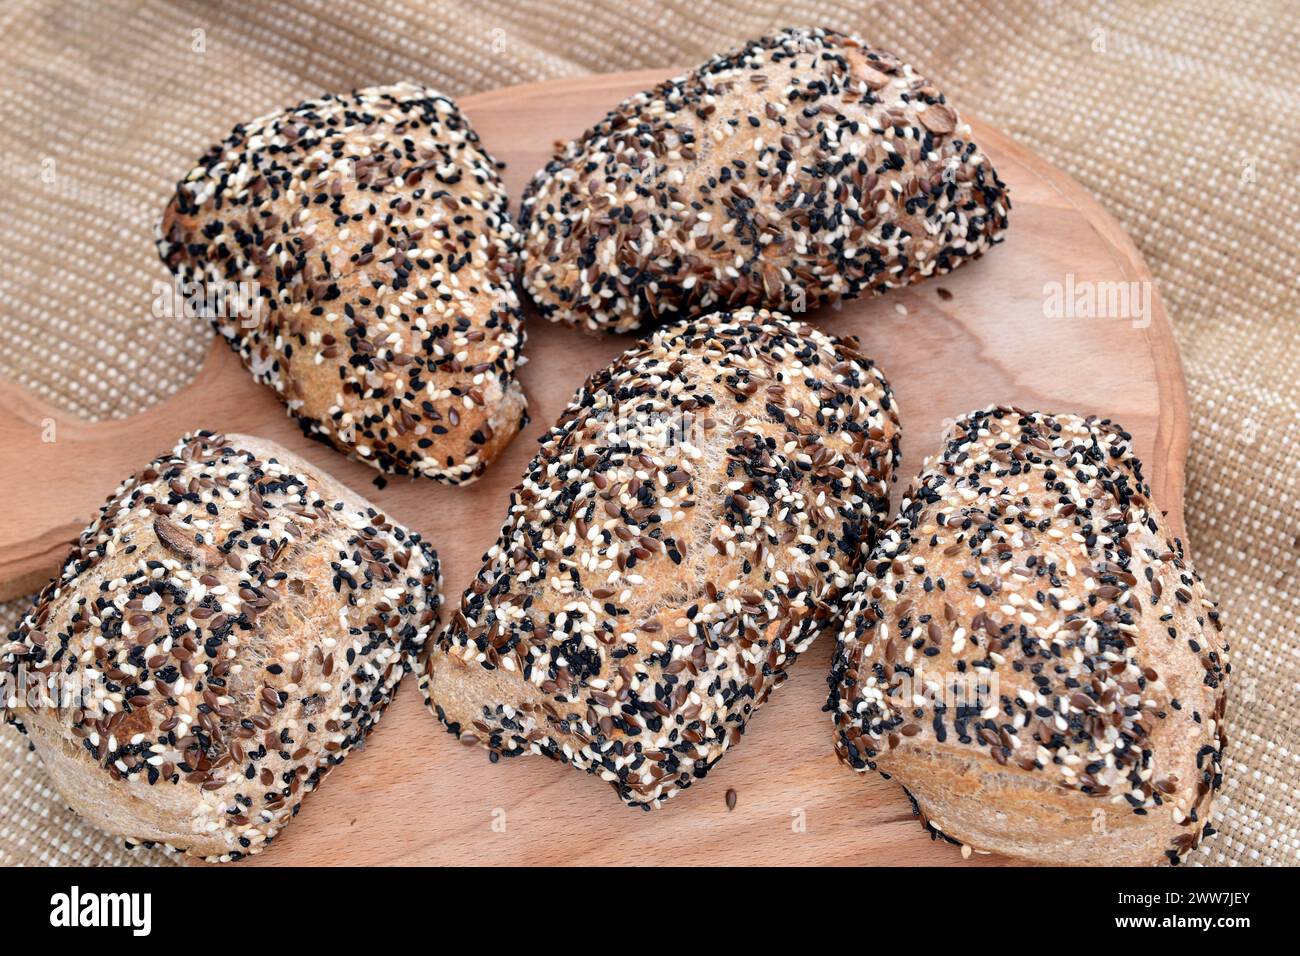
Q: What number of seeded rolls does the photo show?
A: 5